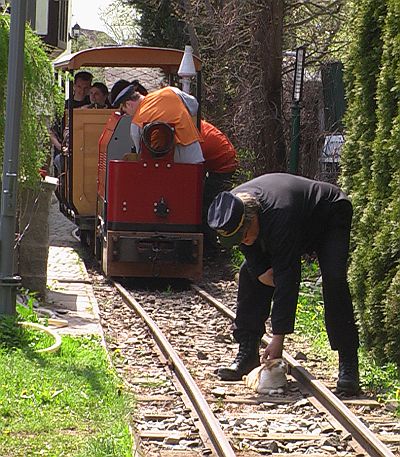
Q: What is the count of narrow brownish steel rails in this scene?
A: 2